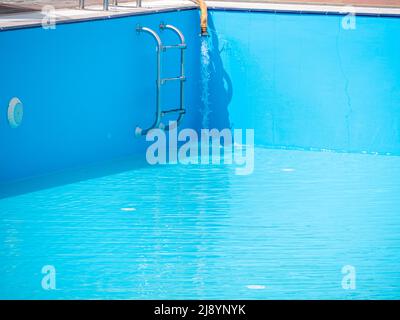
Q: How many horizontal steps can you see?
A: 3